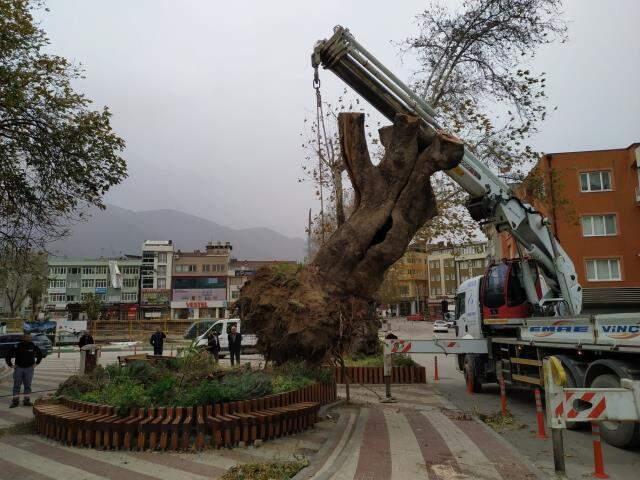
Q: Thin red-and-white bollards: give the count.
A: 5